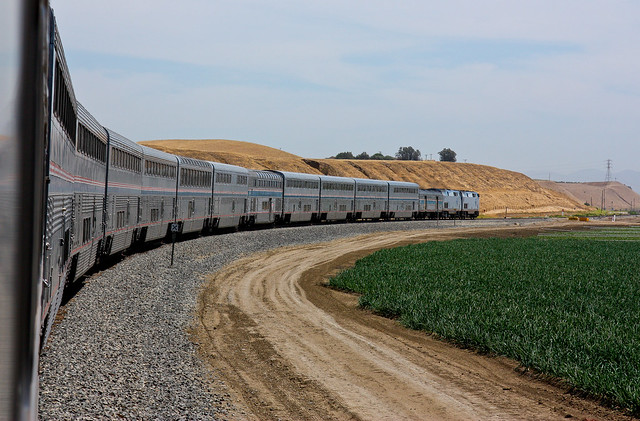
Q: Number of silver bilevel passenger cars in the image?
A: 11